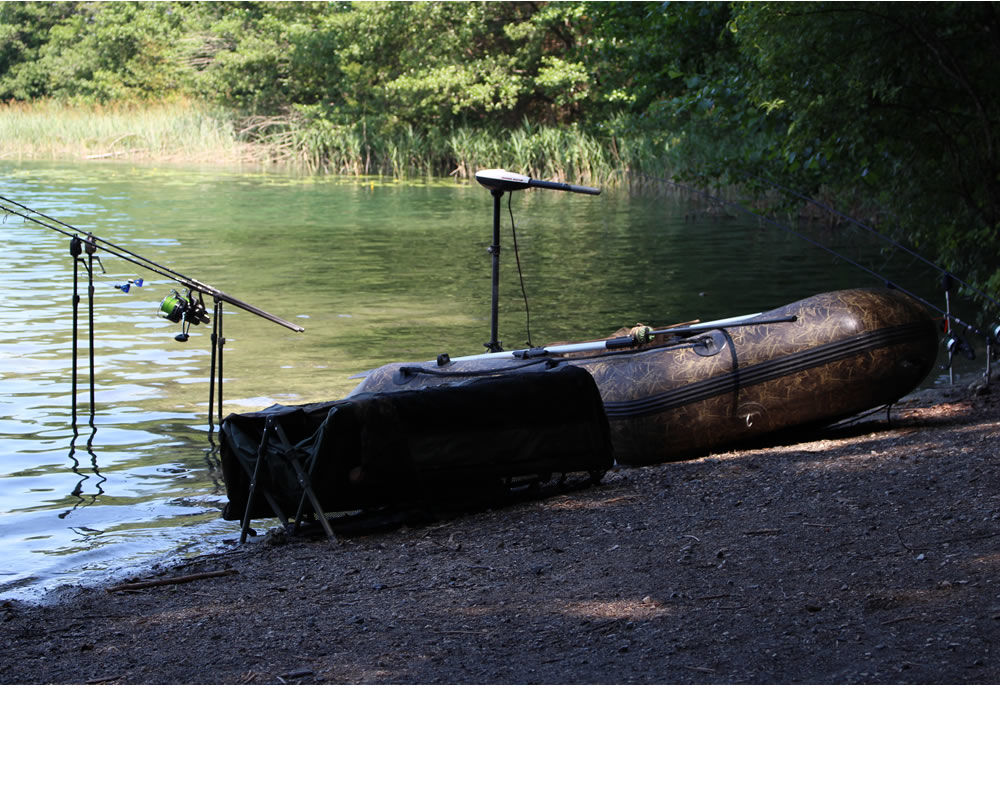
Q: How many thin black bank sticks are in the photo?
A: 4